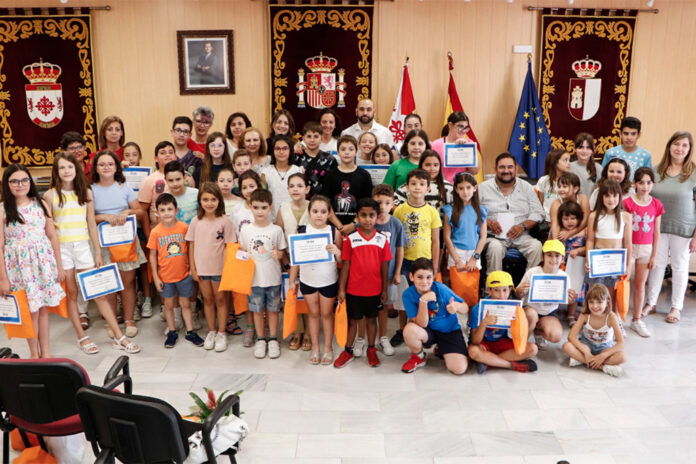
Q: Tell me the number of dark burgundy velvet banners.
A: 3